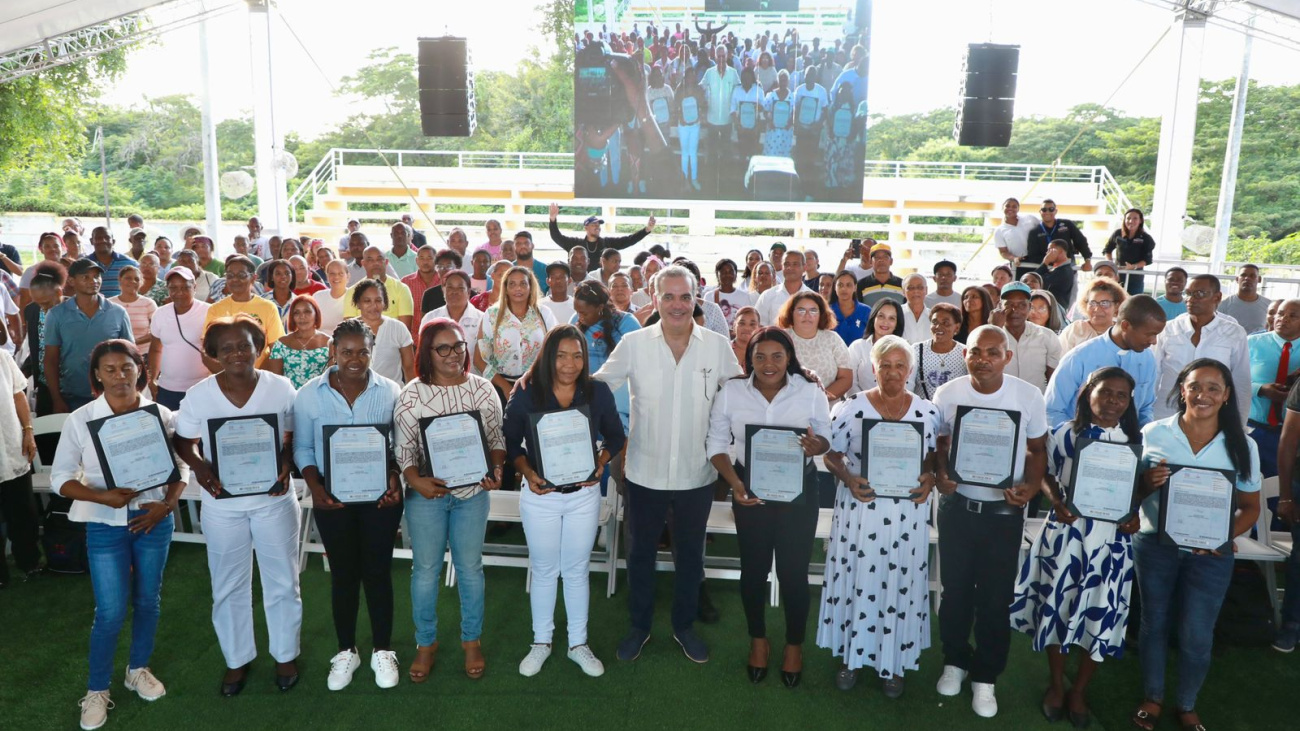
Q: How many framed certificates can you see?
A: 10